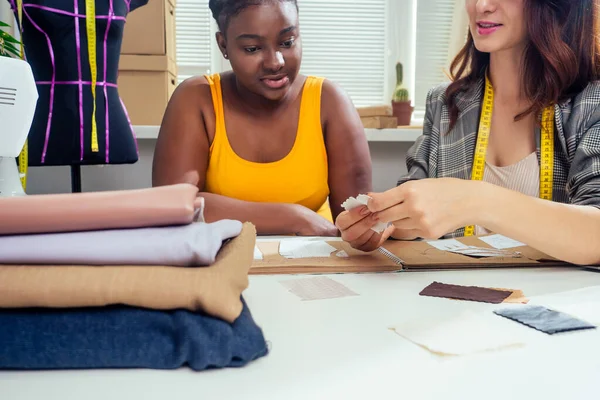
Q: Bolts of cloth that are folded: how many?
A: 4